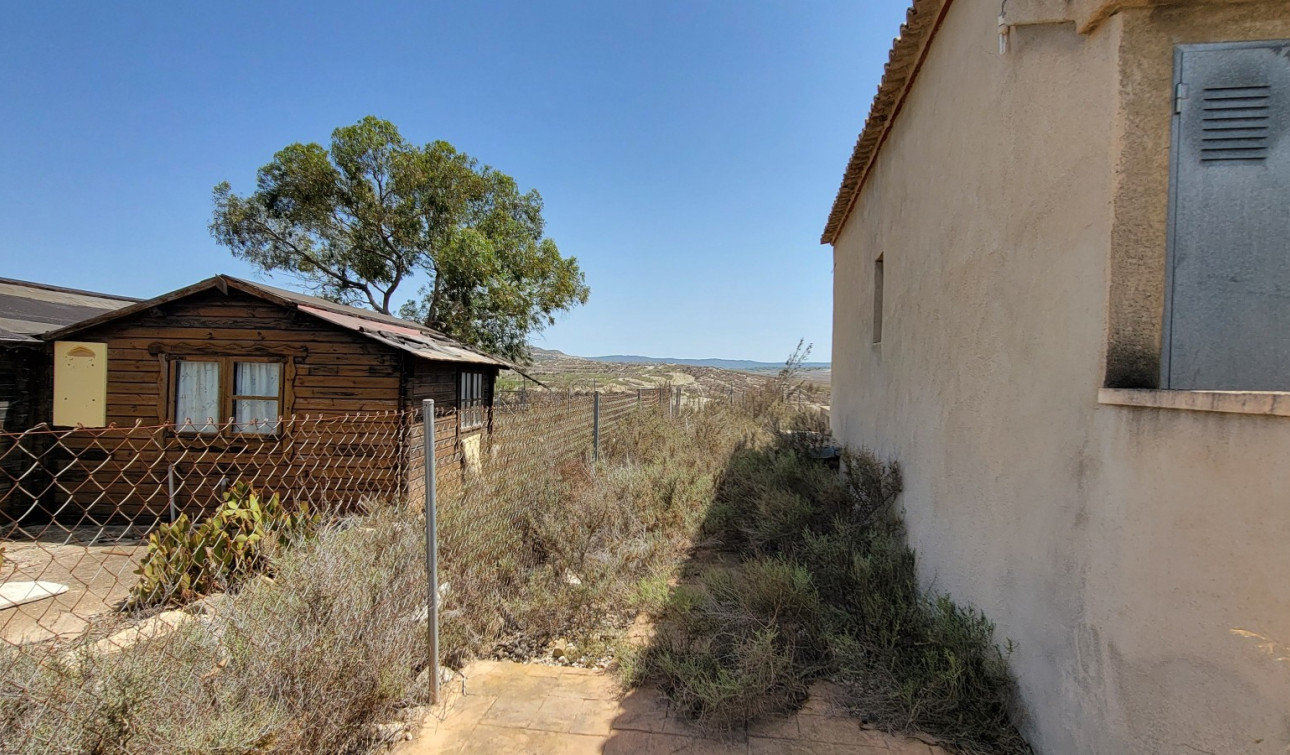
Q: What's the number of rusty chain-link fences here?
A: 1